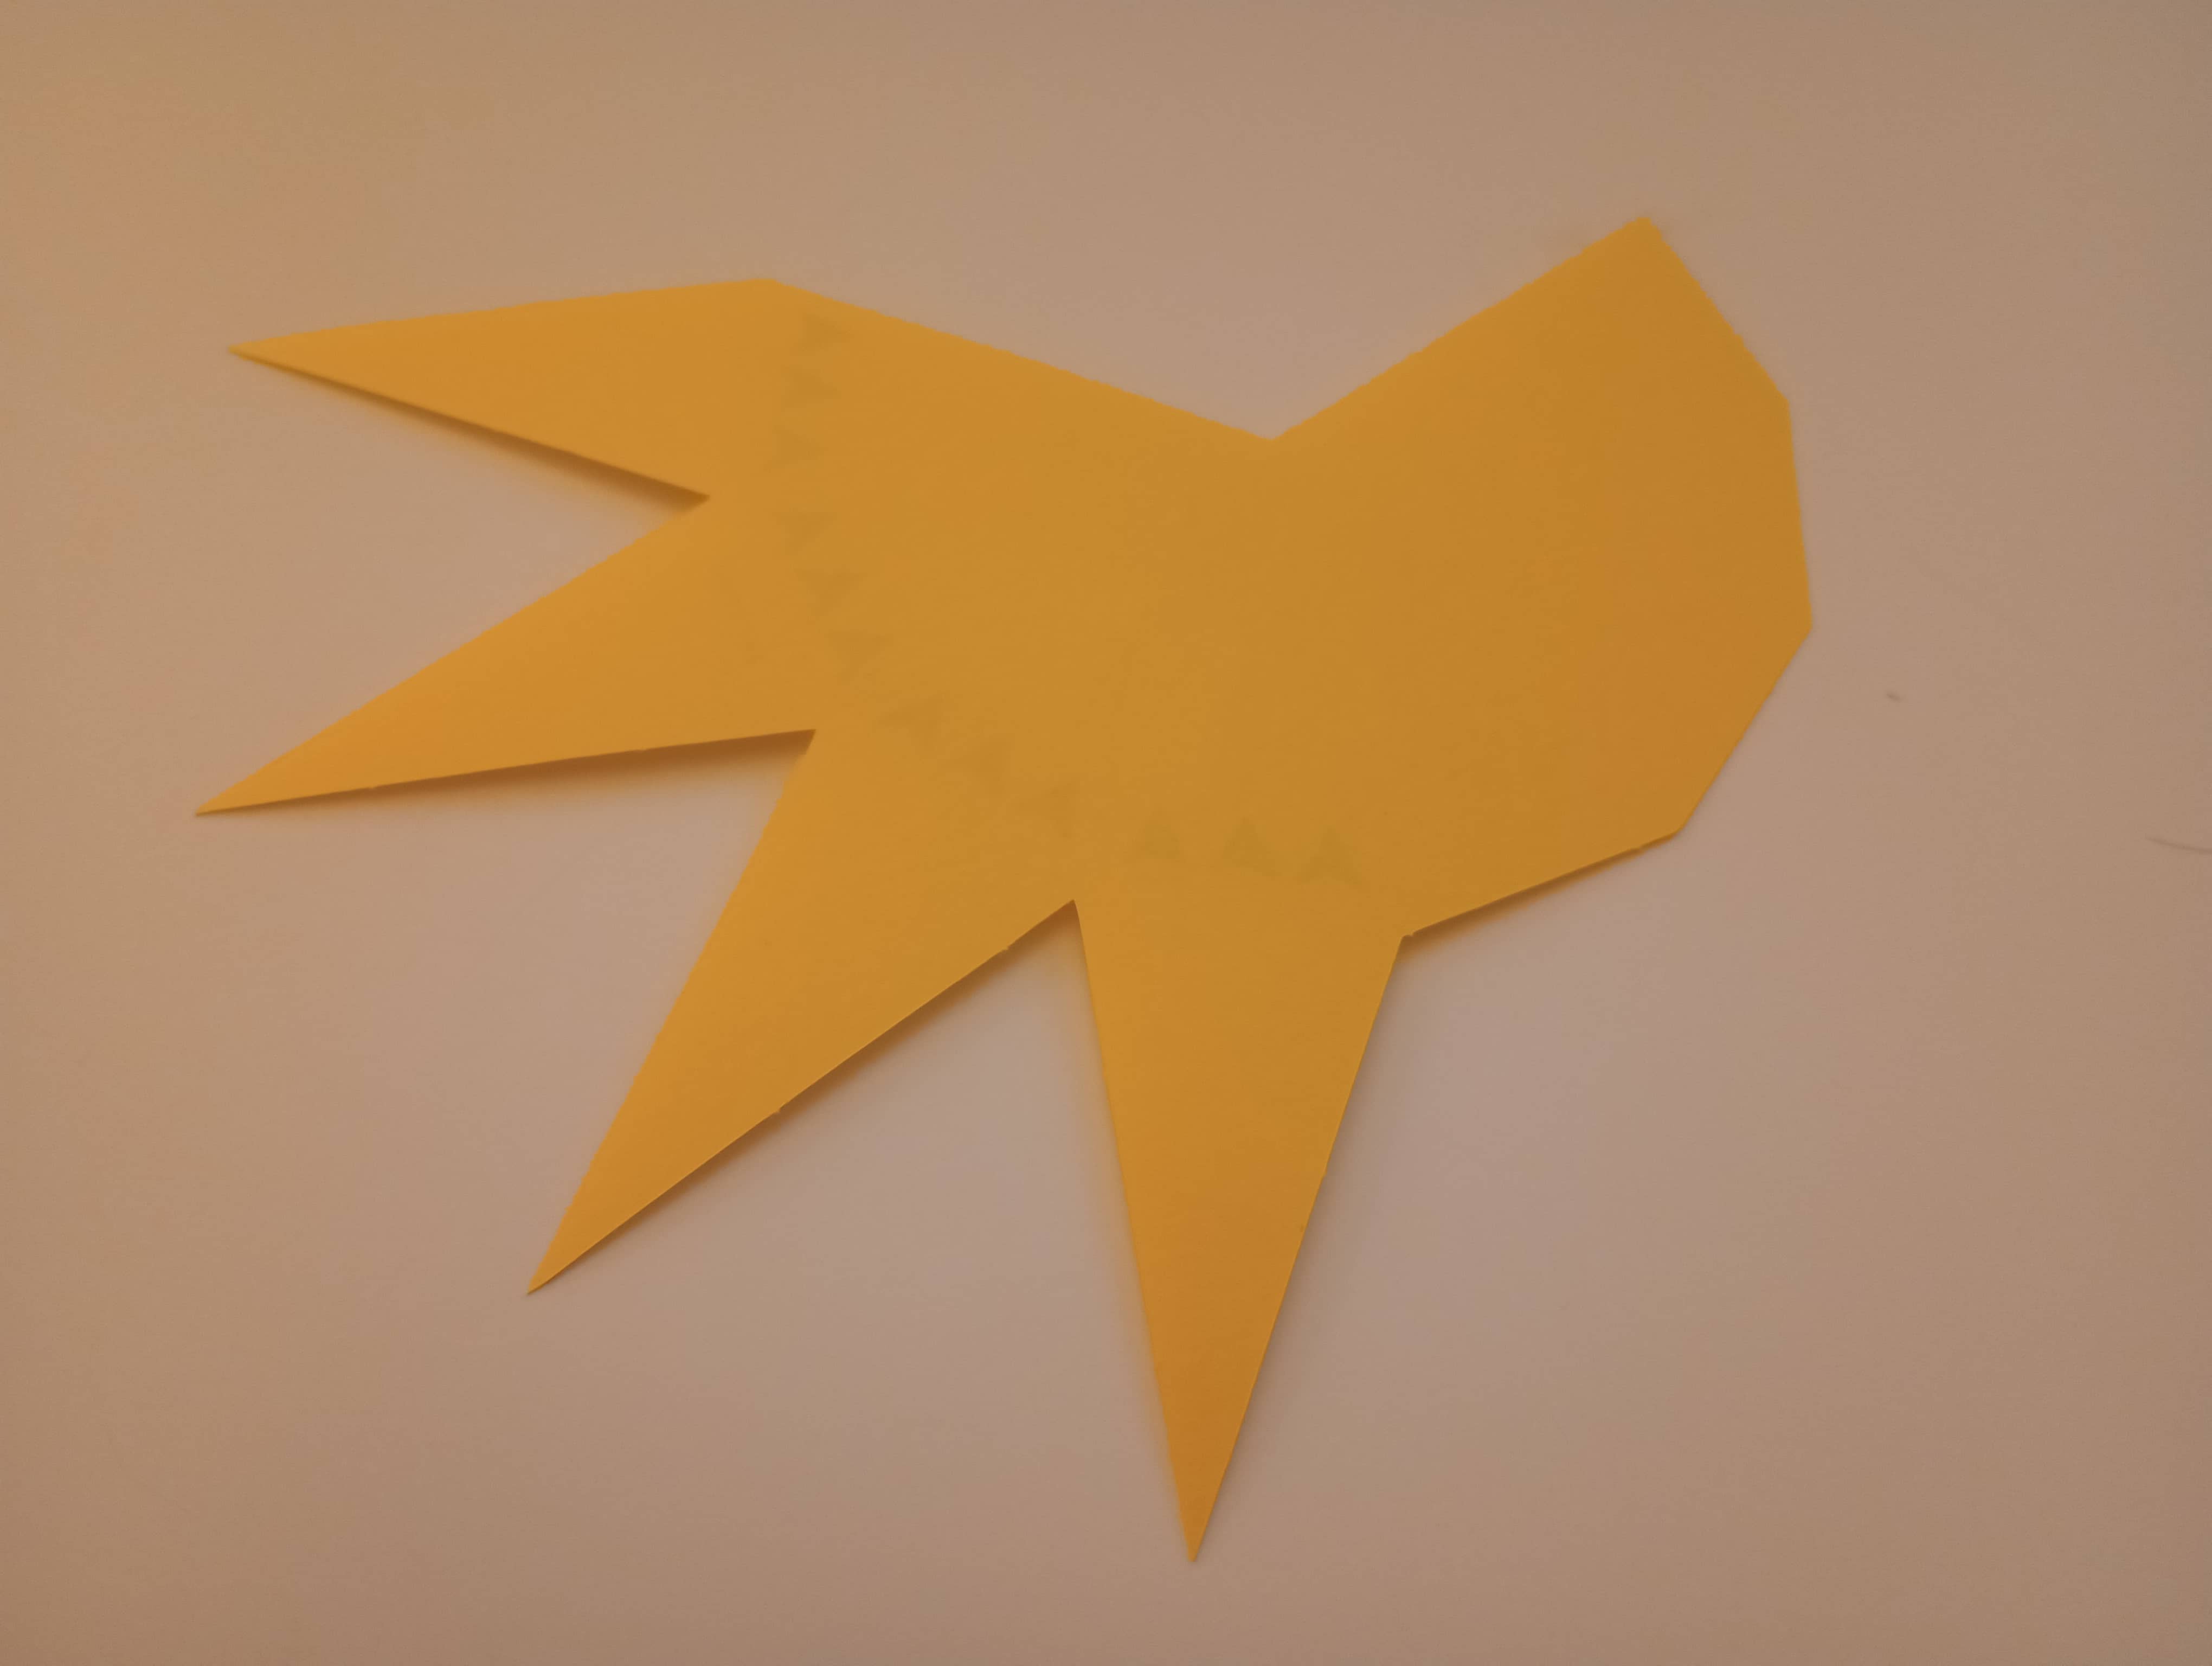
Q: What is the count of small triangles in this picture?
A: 12